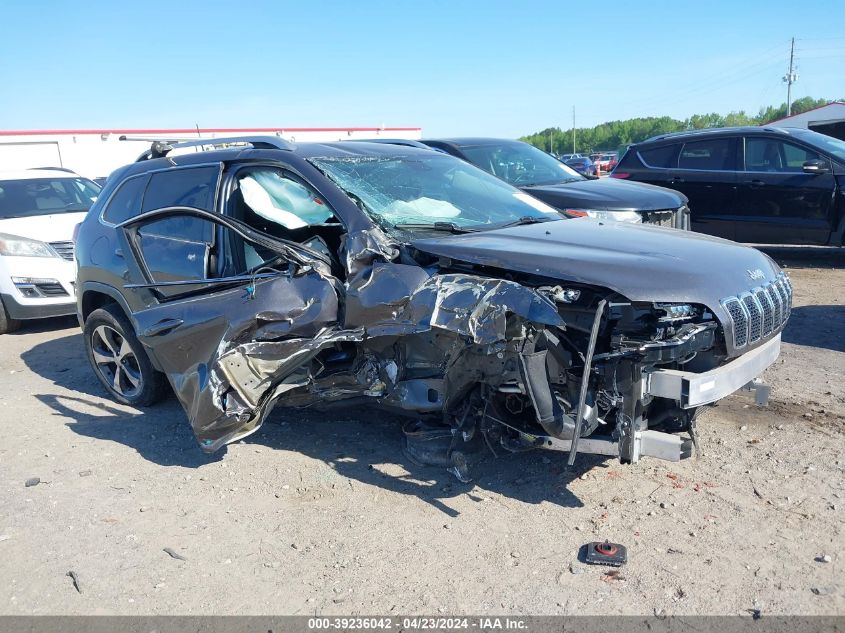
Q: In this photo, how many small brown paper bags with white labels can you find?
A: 0